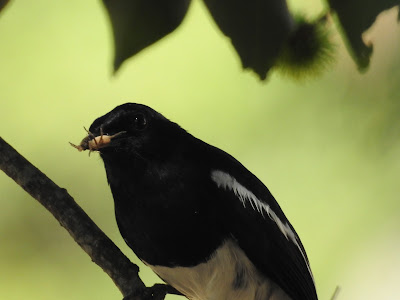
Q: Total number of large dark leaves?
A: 3